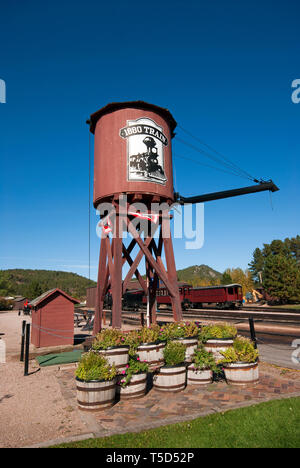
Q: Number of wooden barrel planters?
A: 9